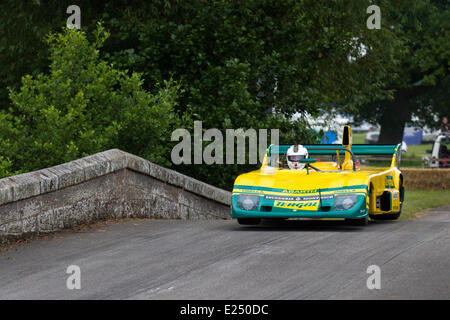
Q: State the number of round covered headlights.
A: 2